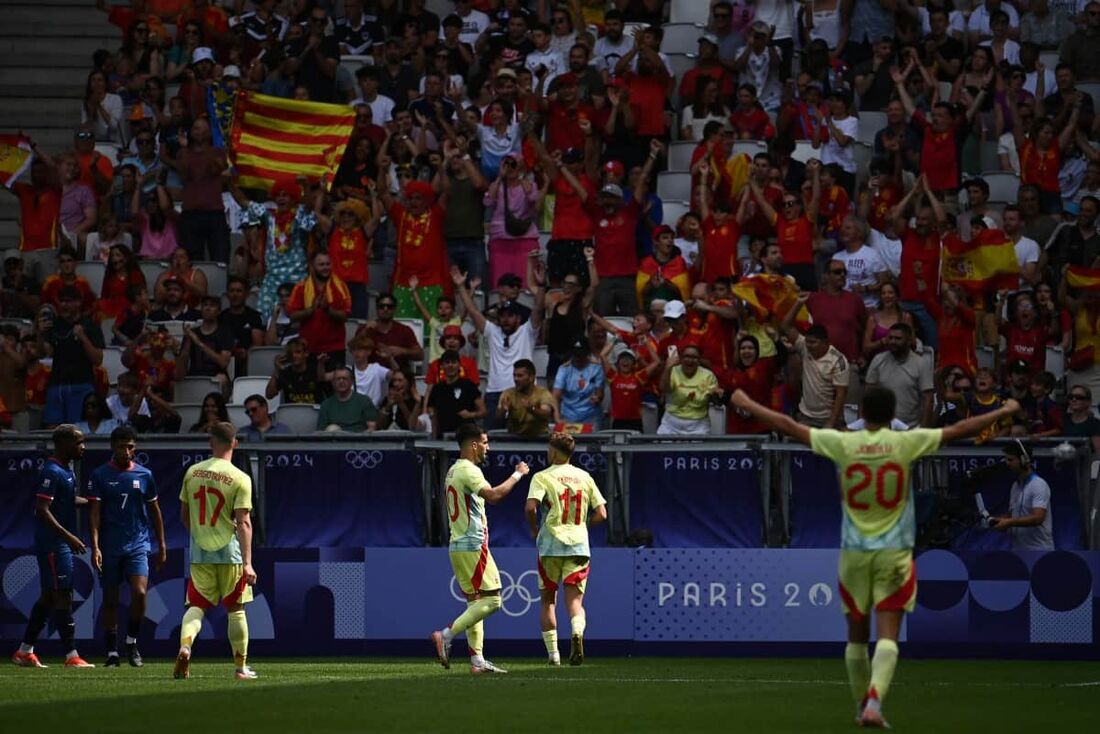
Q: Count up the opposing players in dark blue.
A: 2